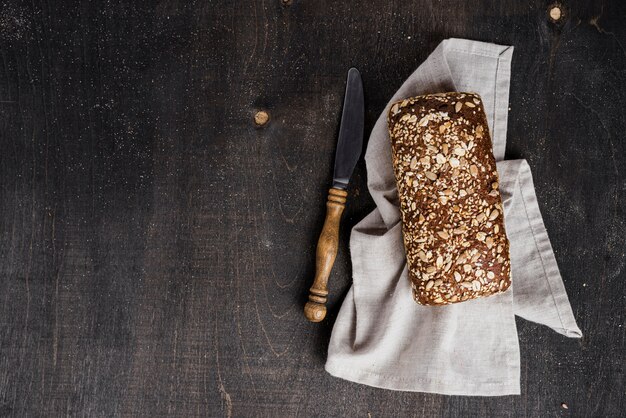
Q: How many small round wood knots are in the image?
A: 2